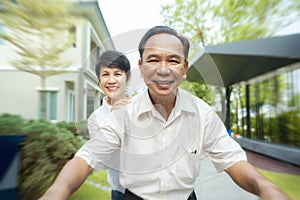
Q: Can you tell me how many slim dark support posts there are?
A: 2